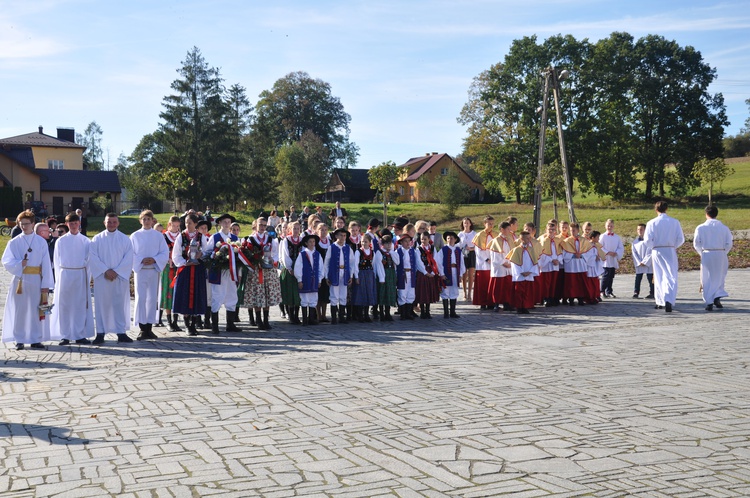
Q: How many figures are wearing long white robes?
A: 6